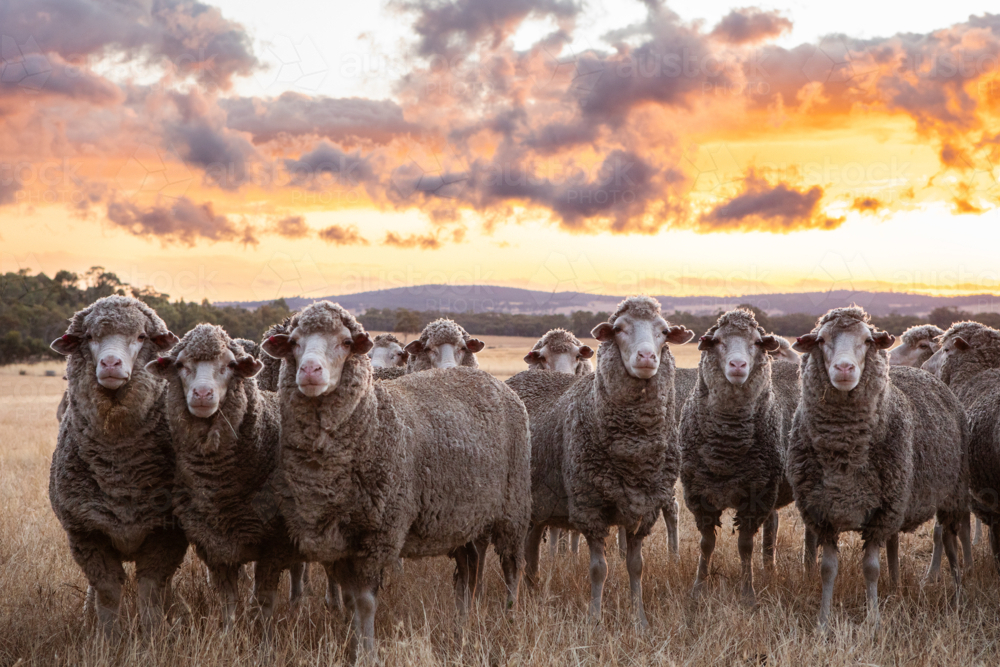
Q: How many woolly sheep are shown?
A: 12